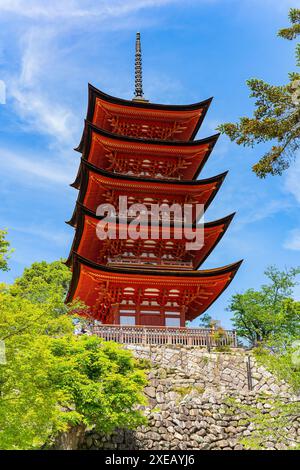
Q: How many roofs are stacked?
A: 5